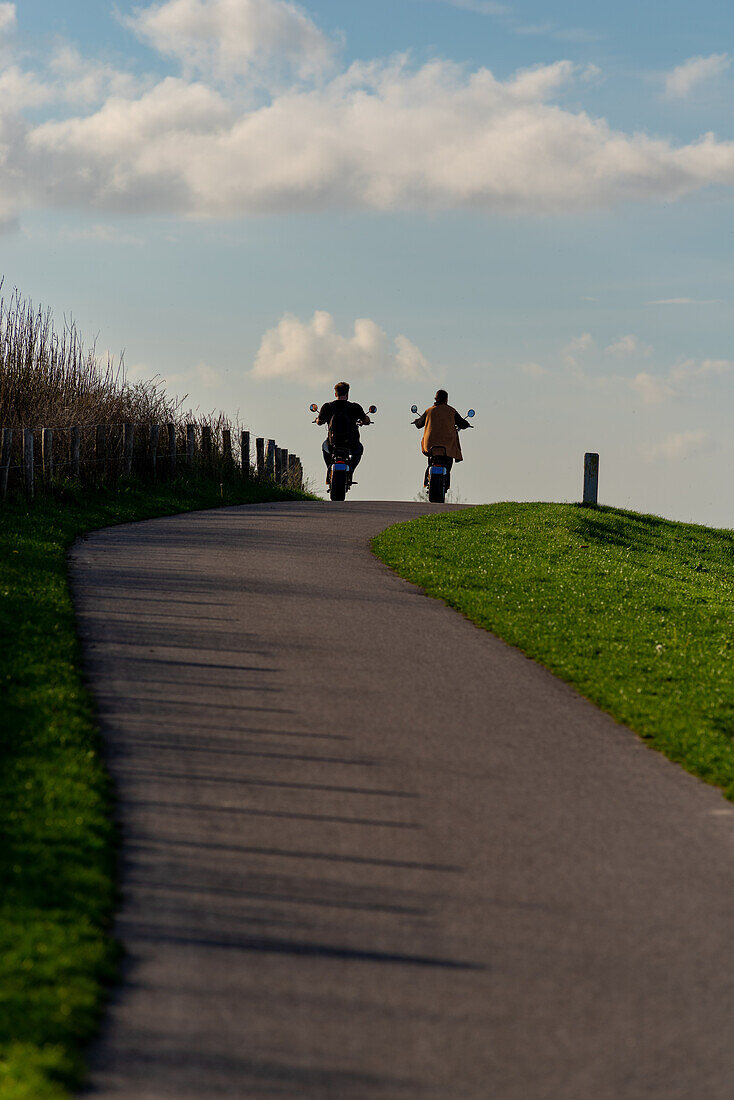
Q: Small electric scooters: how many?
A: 2